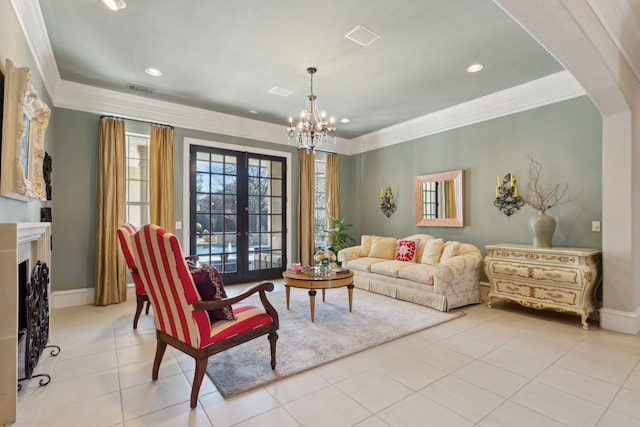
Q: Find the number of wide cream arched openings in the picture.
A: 1